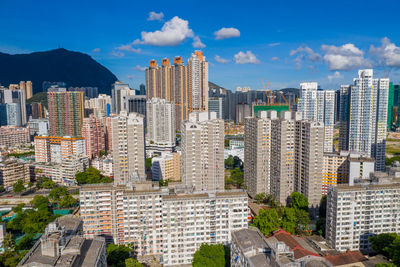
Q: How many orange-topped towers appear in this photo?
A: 4